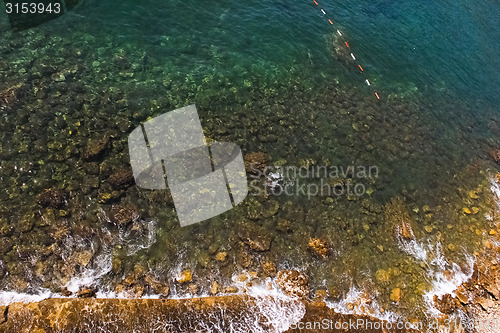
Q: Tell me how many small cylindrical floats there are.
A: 9